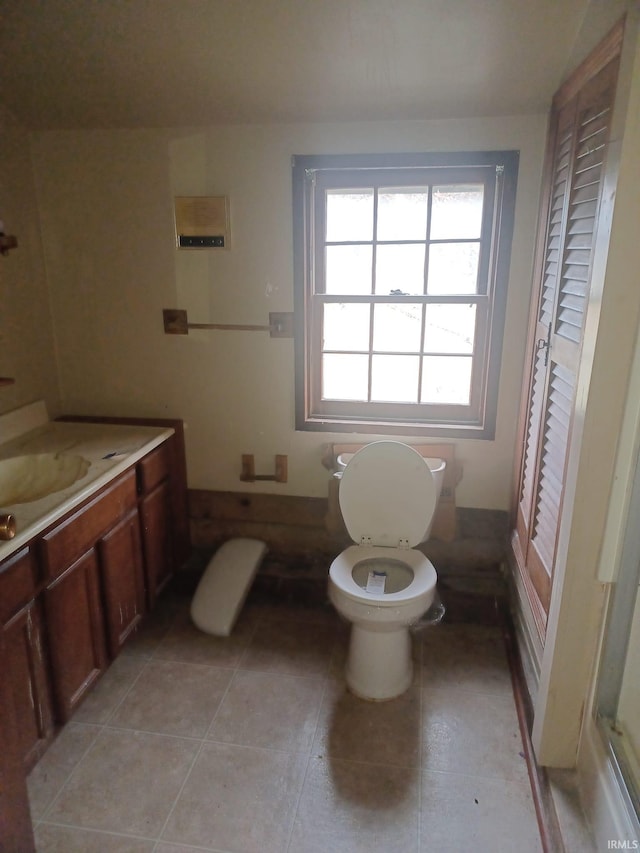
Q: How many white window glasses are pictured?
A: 12